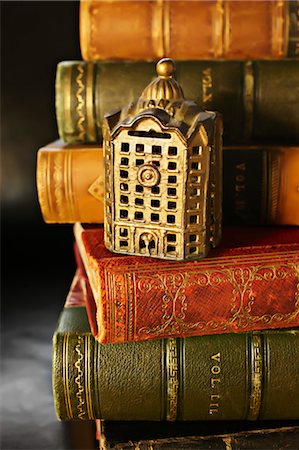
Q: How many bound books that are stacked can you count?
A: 6